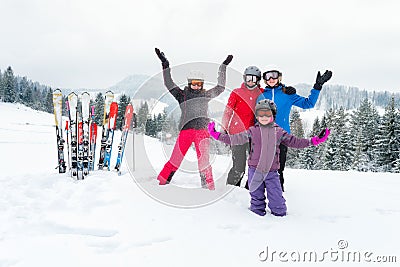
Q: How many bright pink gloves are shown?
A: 2